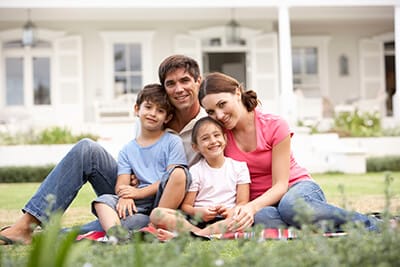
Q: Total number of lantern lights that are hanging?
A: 2